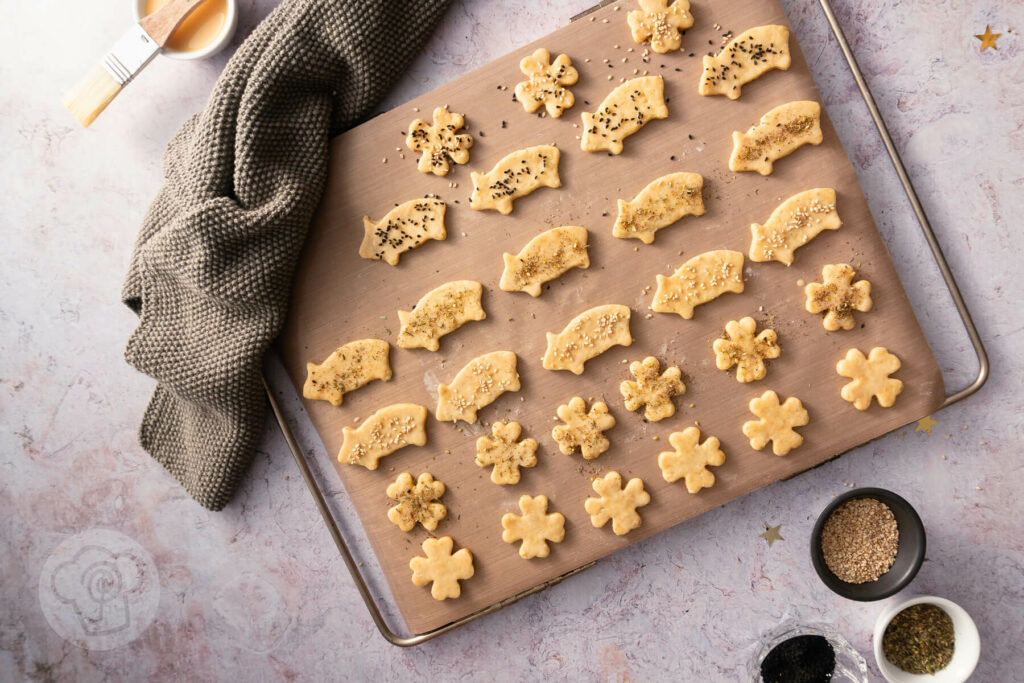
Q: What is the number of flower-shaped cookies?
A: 15